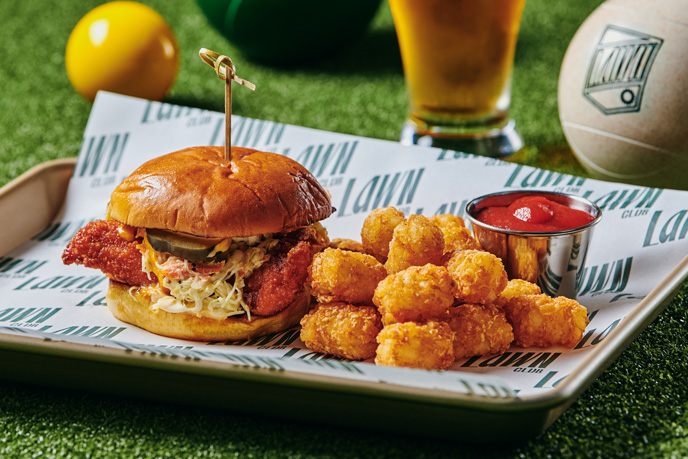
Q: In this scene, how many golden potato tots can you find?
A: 13